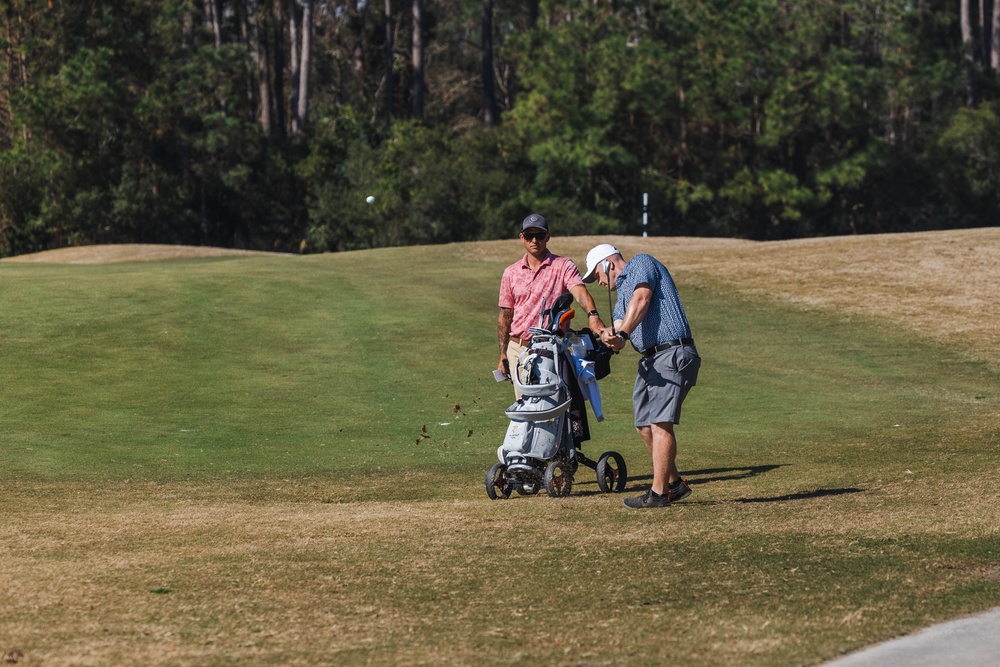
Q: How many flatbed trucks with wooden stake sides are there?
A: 0